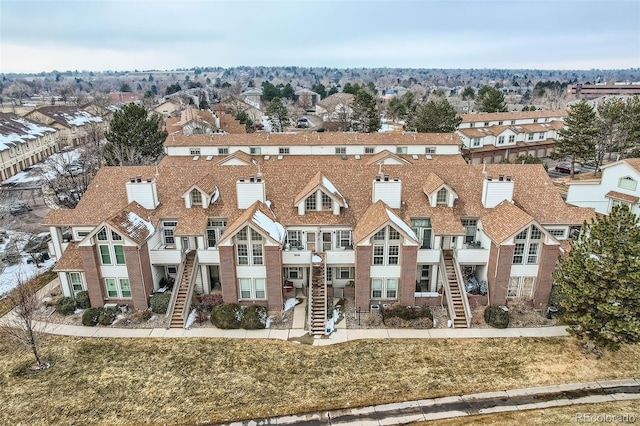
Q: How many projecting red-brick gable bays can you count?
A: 4